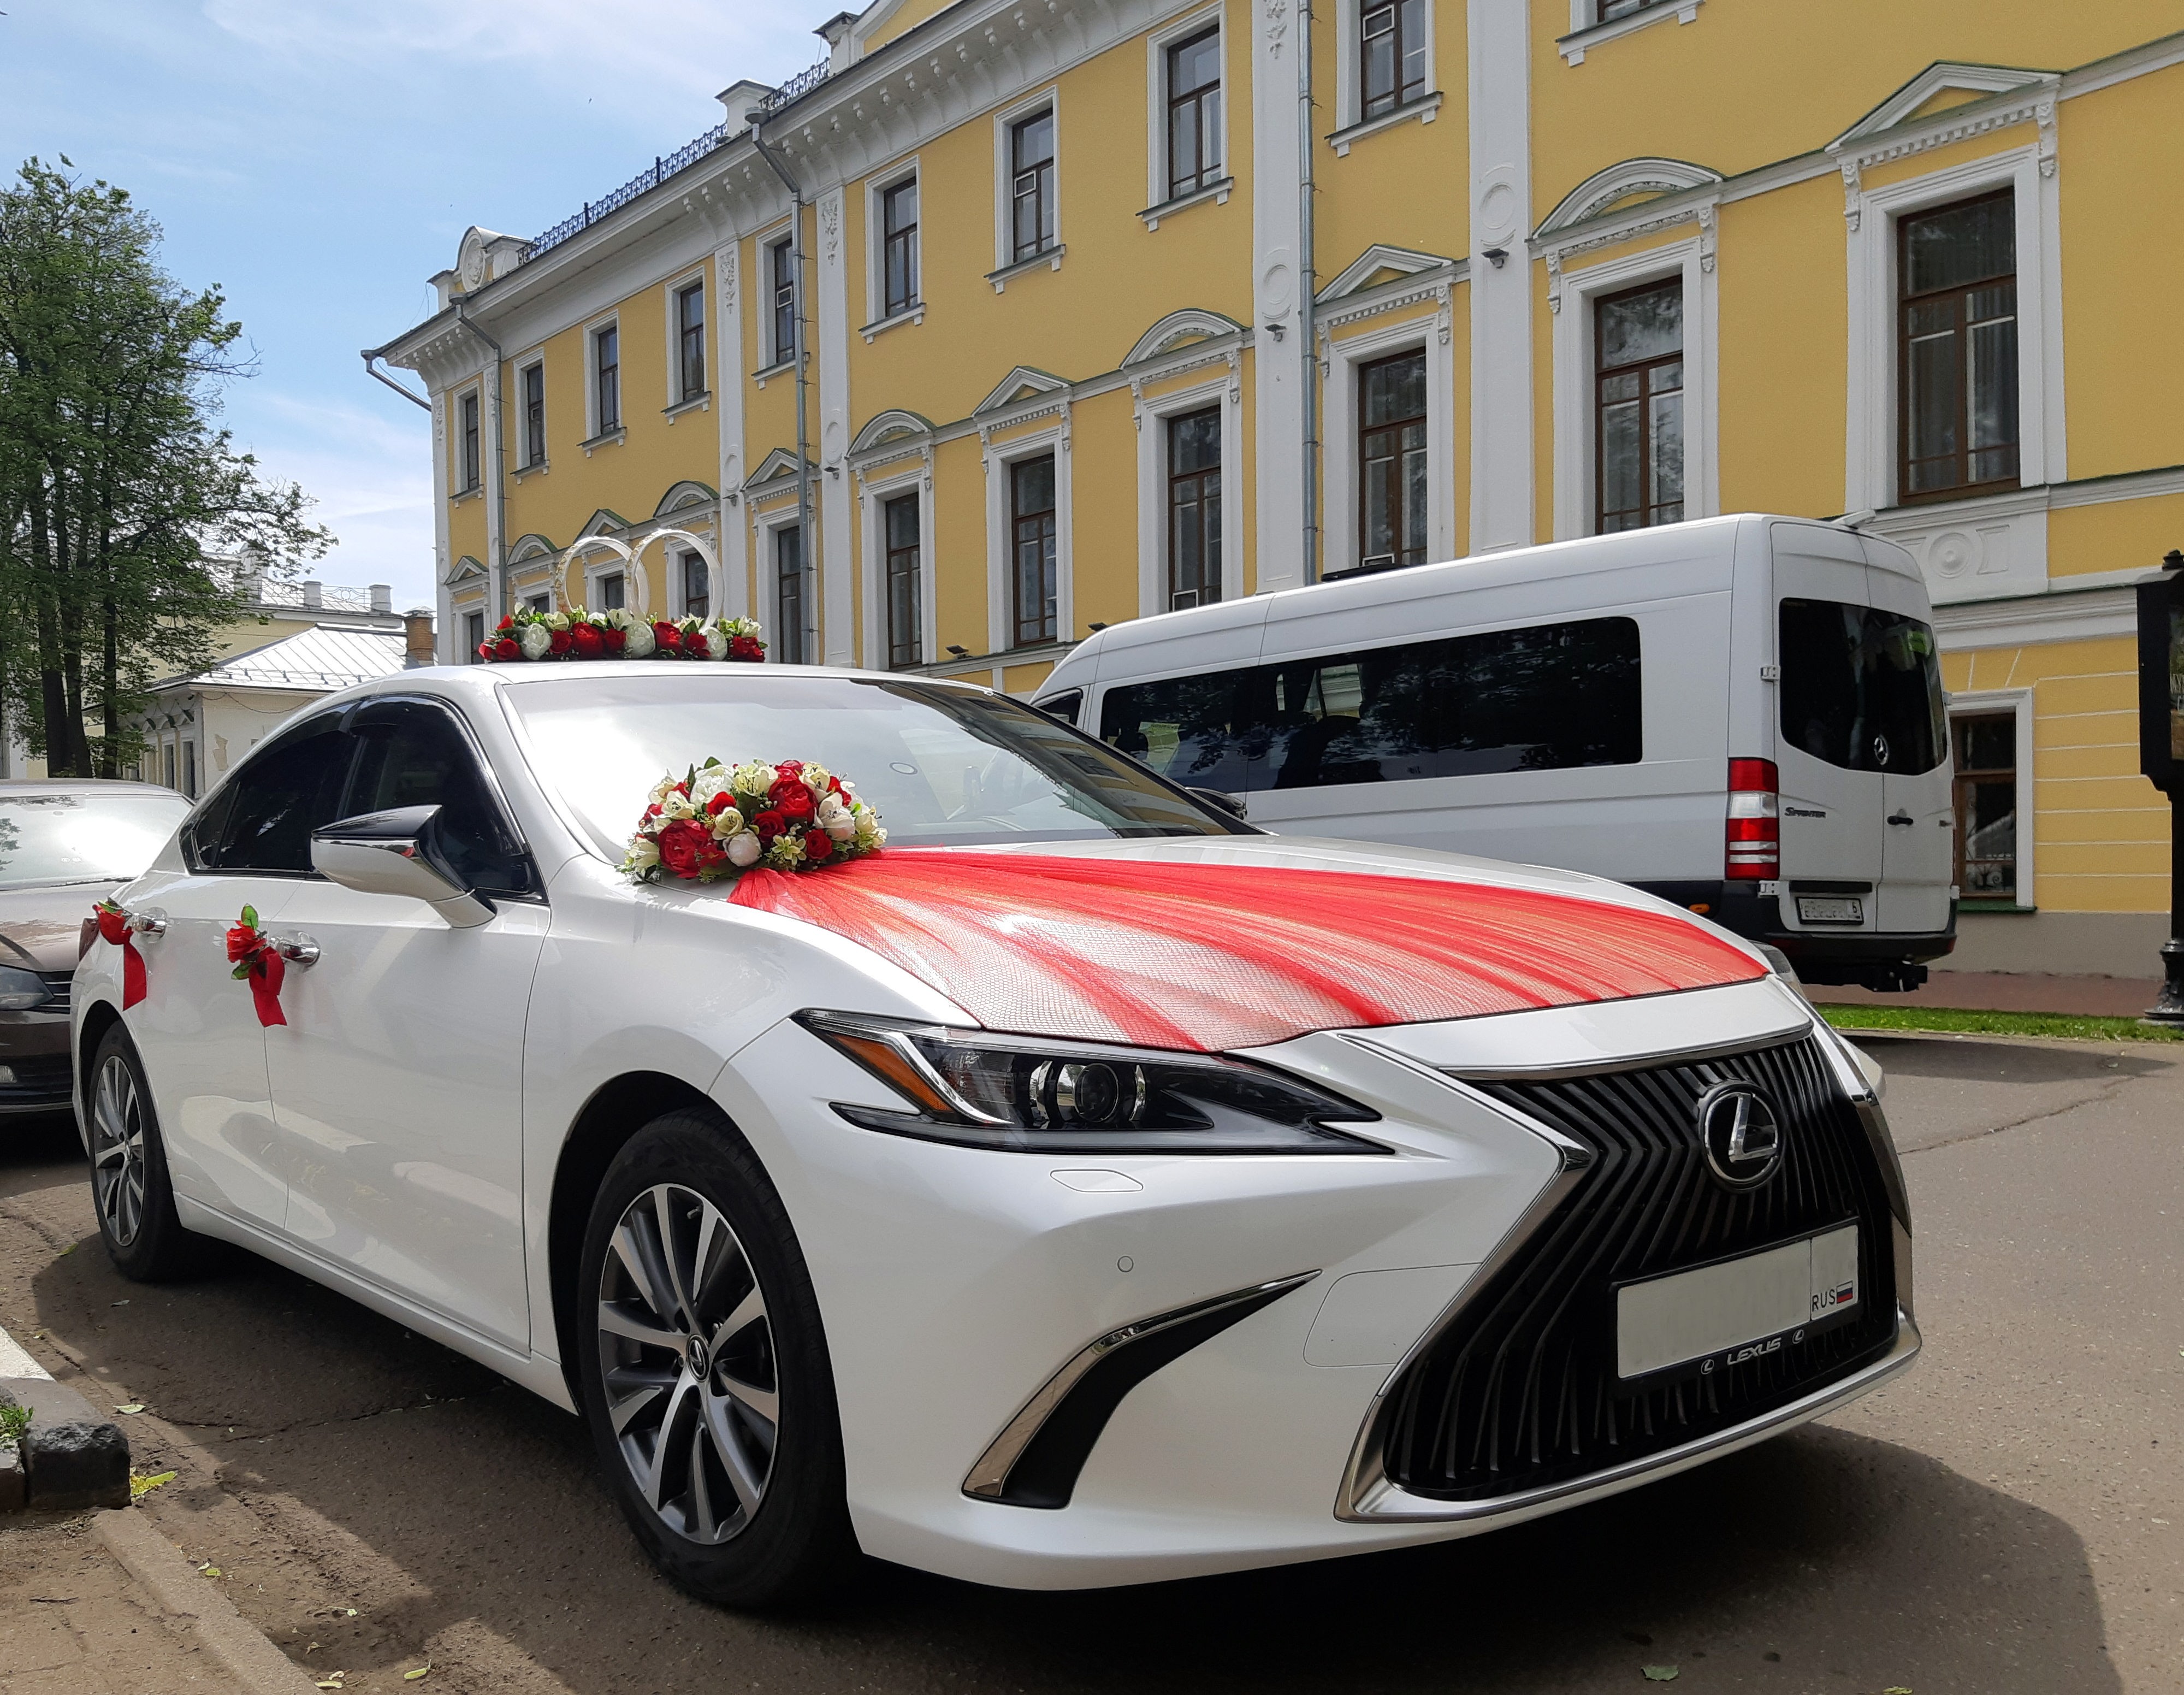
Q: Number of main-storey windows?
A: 11